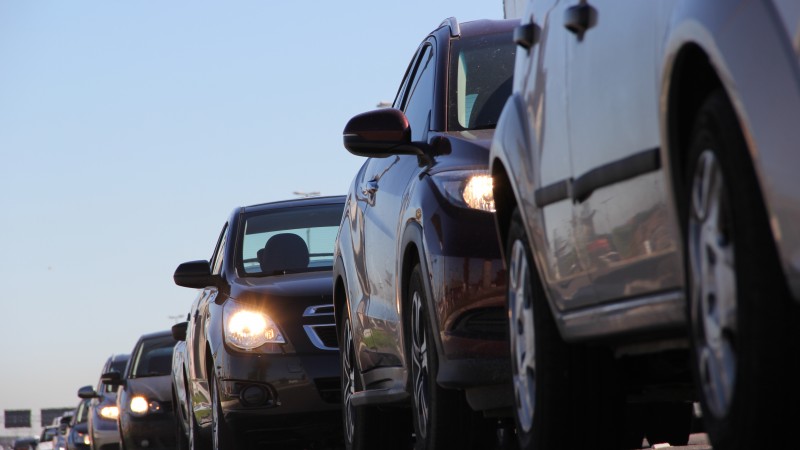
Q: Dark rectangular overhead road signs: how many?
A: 2